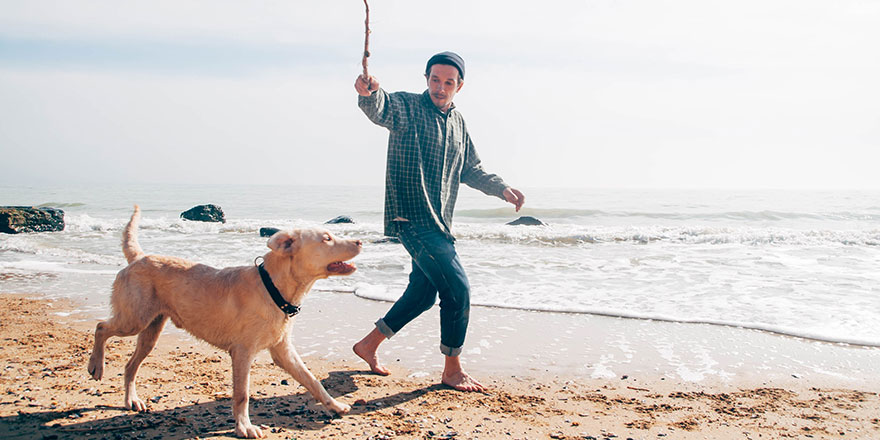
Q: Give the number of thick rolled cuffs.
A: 2